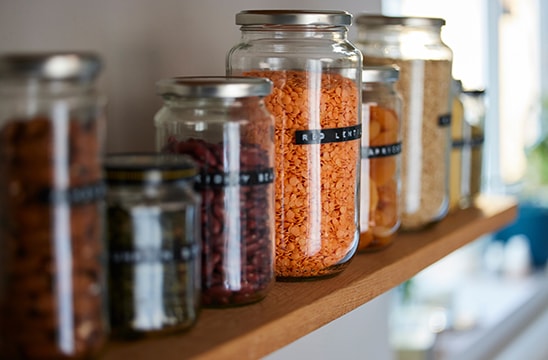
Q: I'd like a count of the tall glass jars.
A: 3